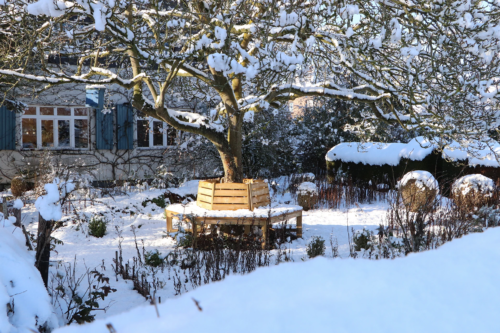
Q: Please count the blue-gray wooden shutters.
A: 3